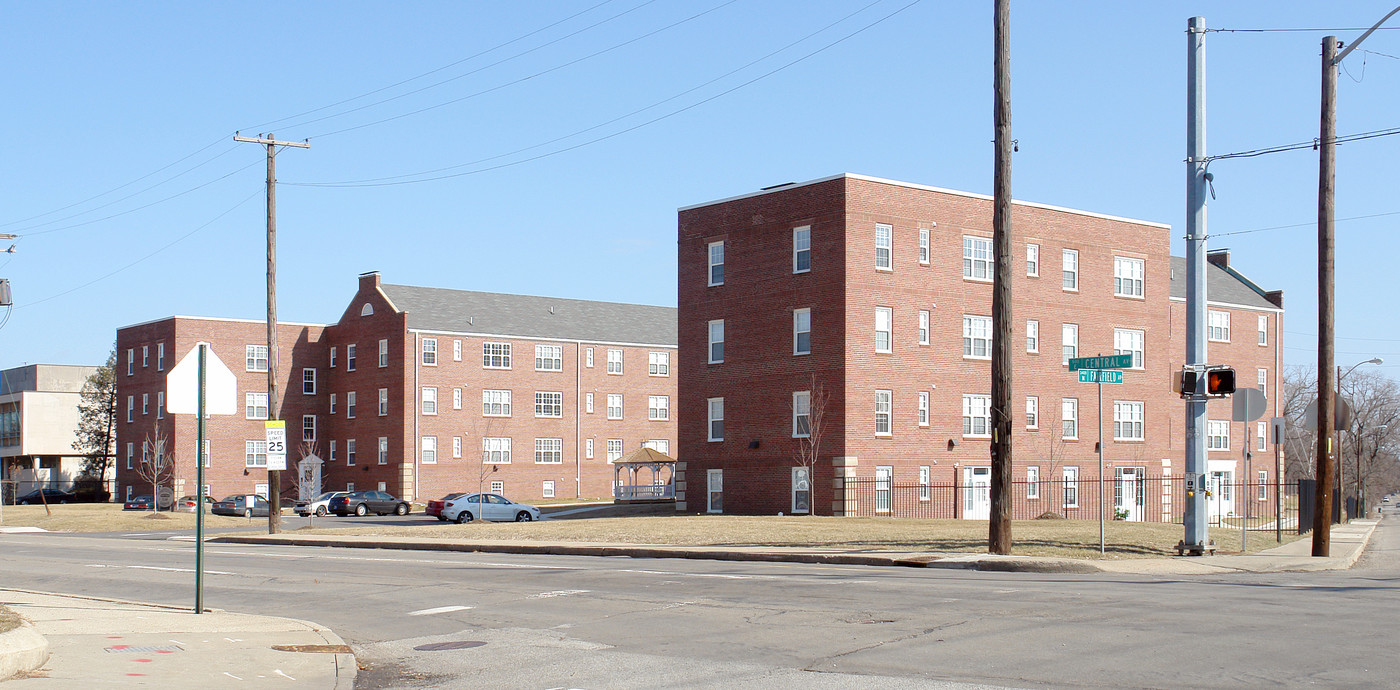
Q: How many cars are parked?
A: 8